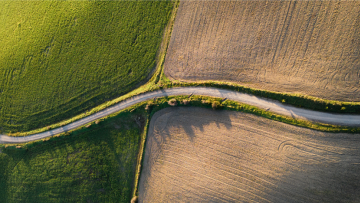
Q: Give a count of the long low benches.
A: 0